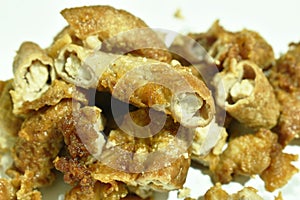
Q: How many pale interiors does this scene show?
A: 4